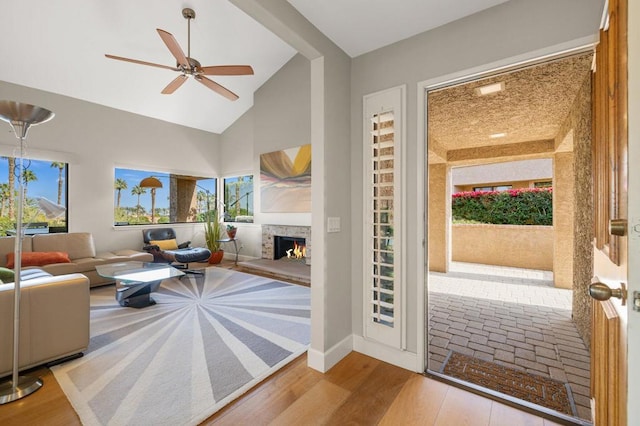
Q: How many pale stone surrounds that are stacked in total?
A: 1